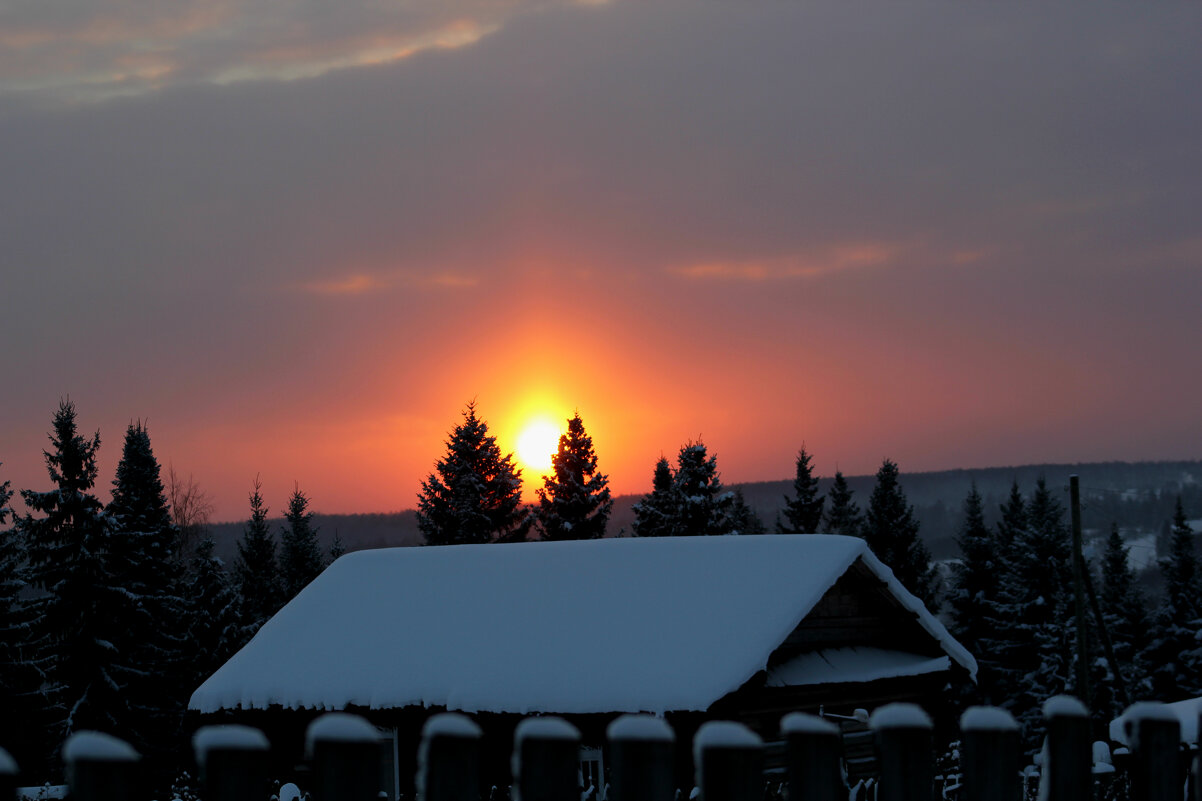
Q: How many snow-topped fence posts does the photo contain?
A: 13